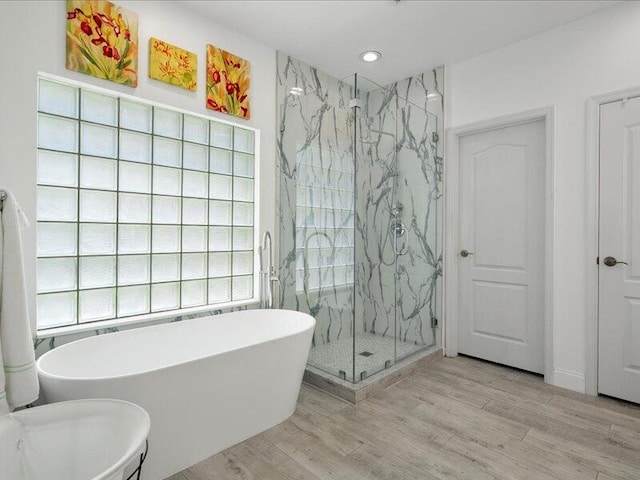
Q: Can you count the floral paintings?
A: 3